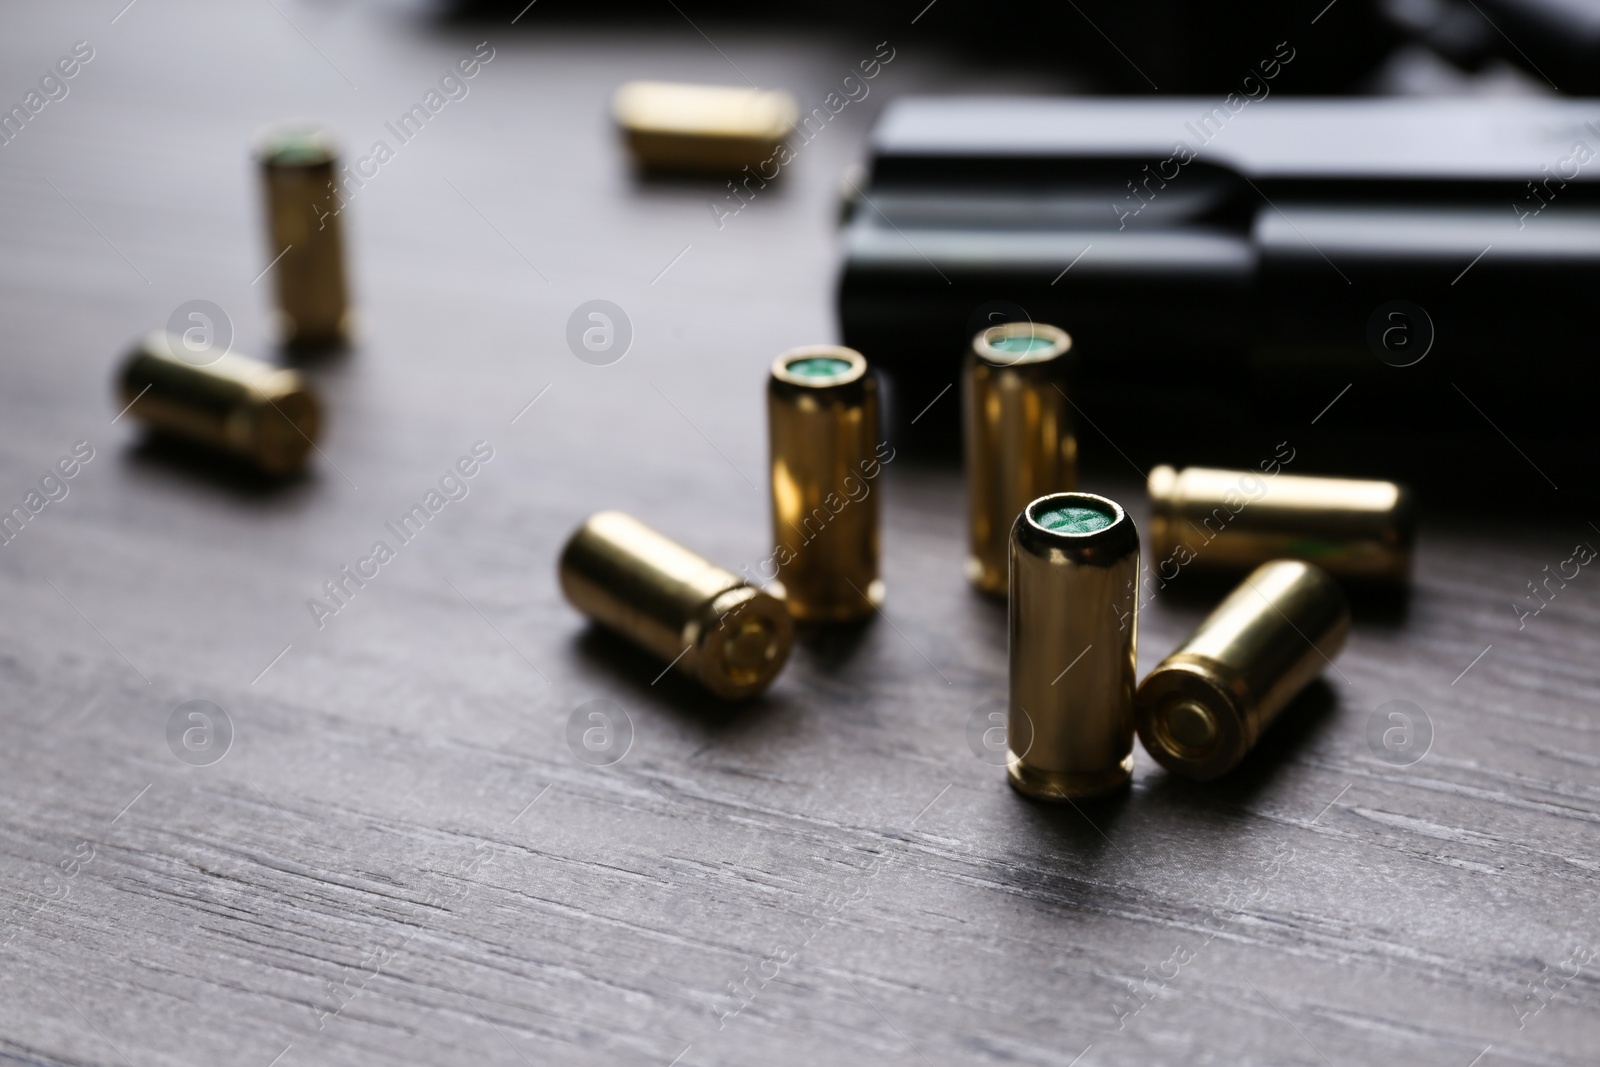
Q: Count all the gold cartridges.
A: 9